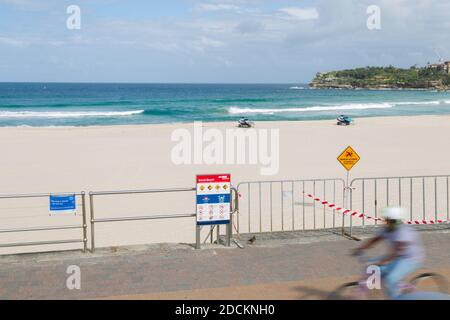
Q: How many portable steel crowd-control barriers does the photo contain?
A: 2